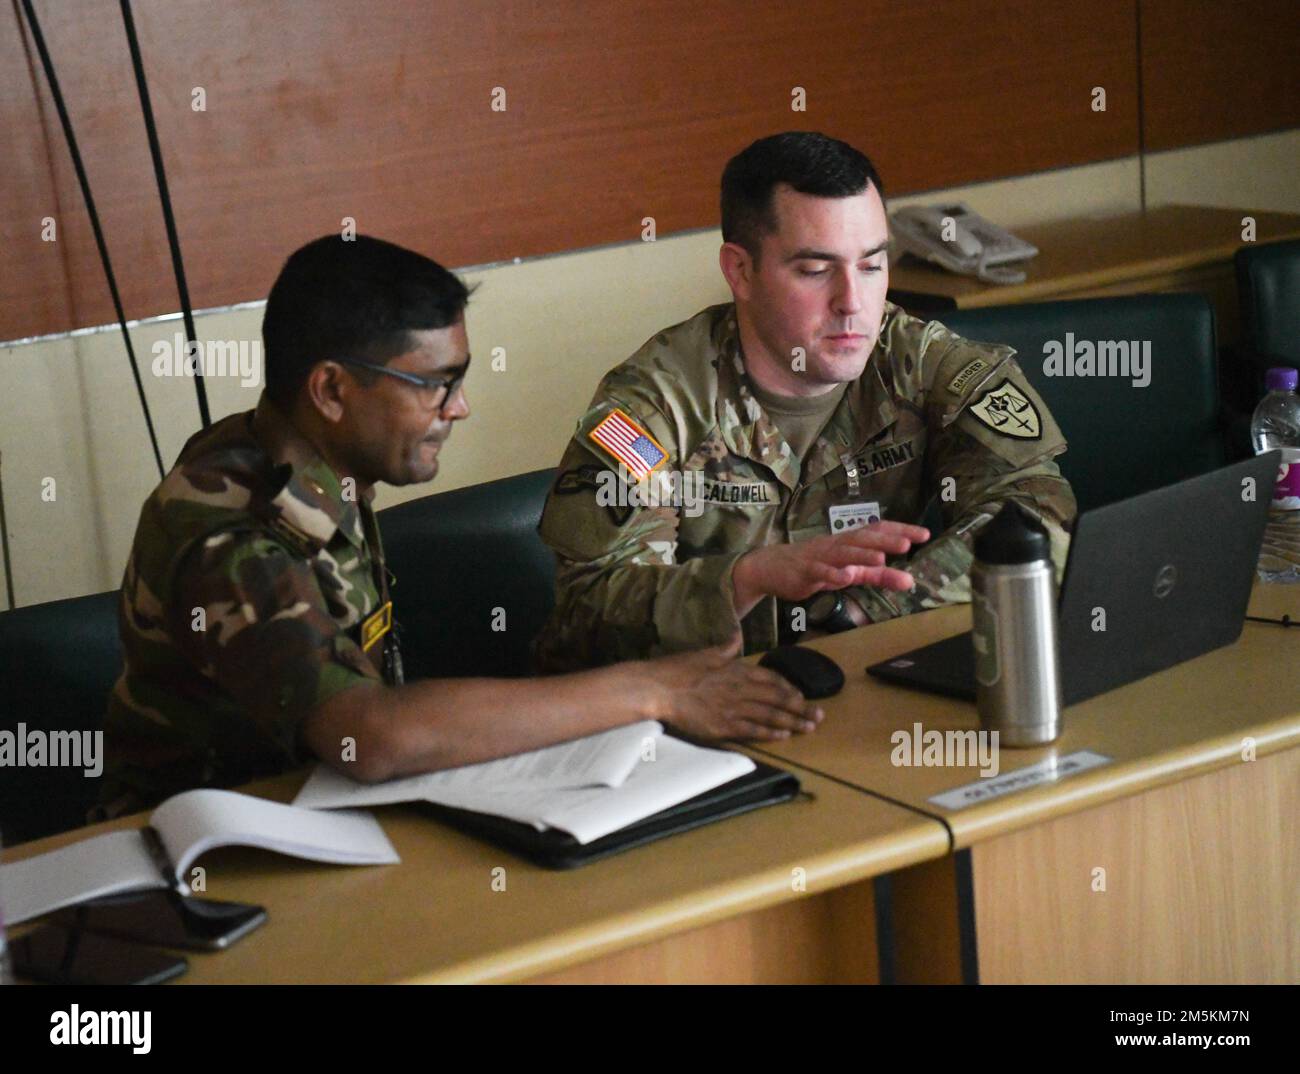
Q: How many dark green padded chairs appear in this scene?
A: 4